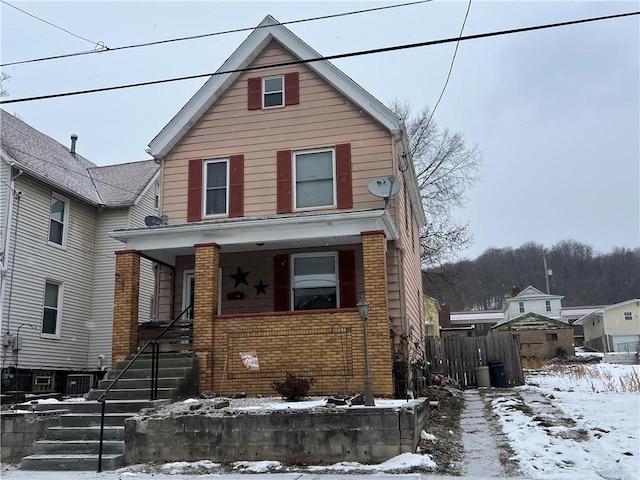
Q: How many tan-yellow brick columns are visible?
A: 3